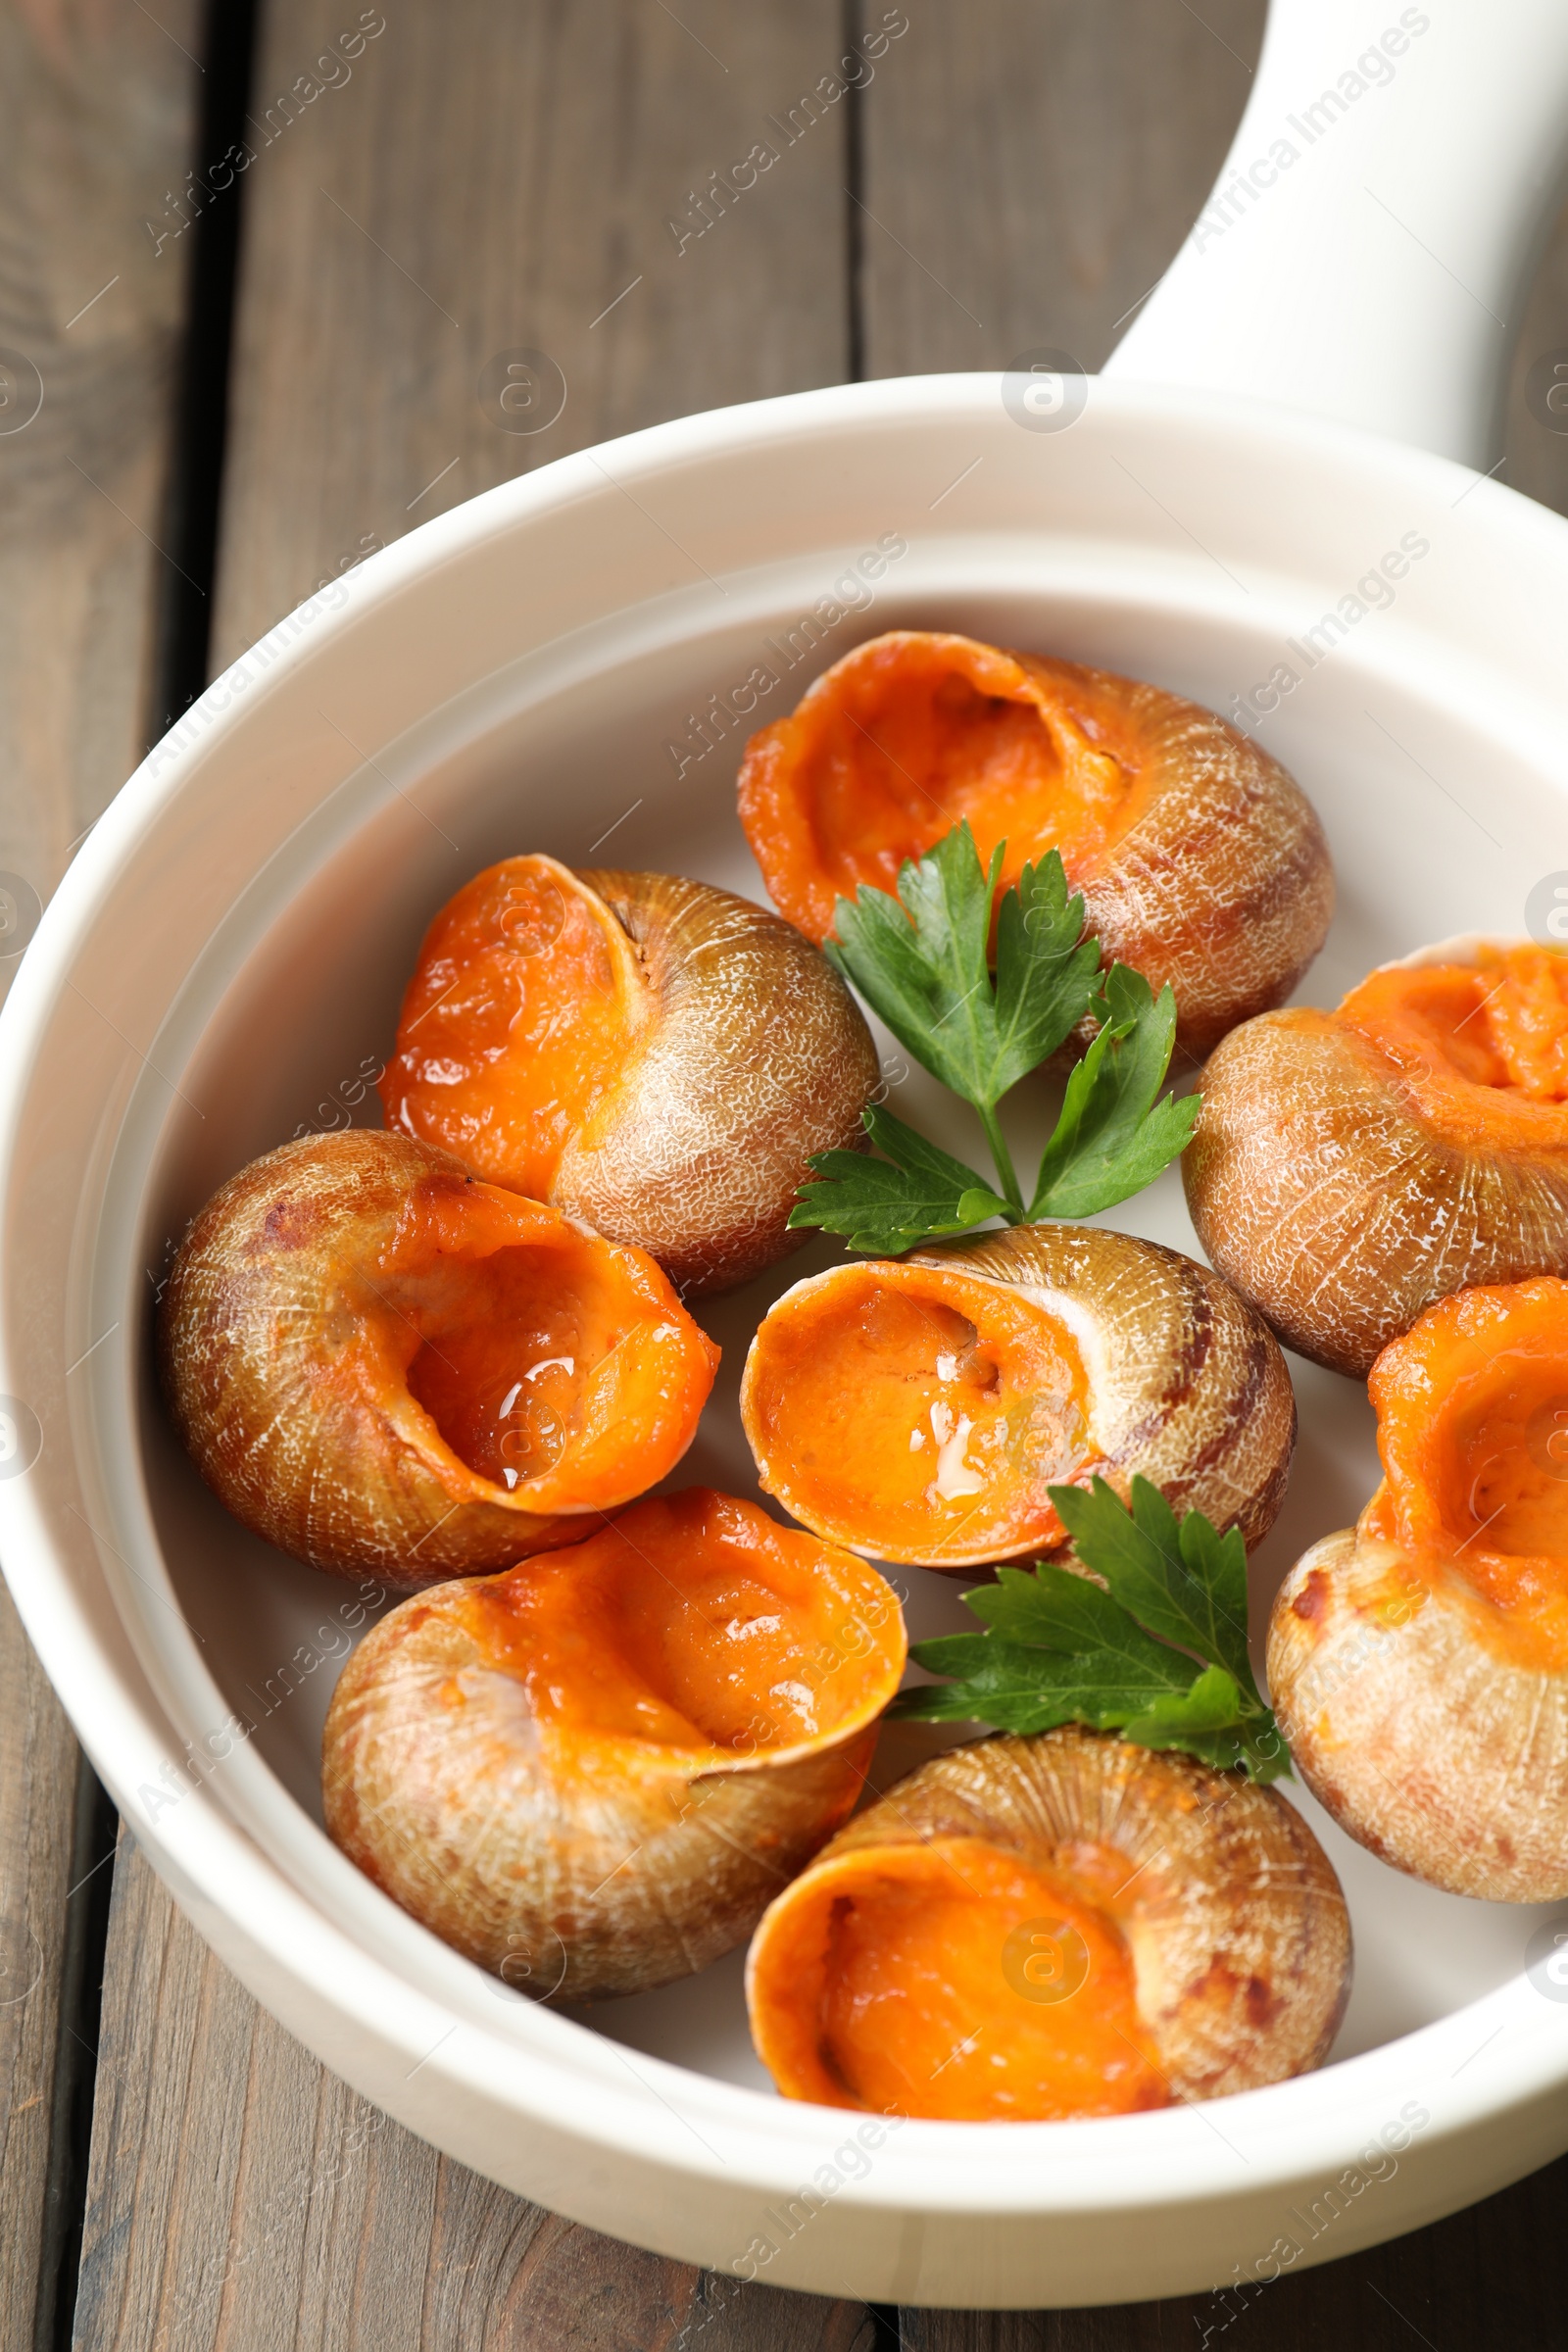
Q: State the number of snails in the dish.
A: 8